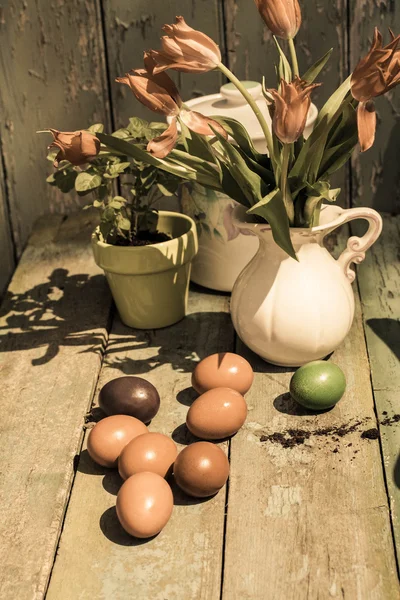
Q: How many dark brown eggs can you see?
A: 1